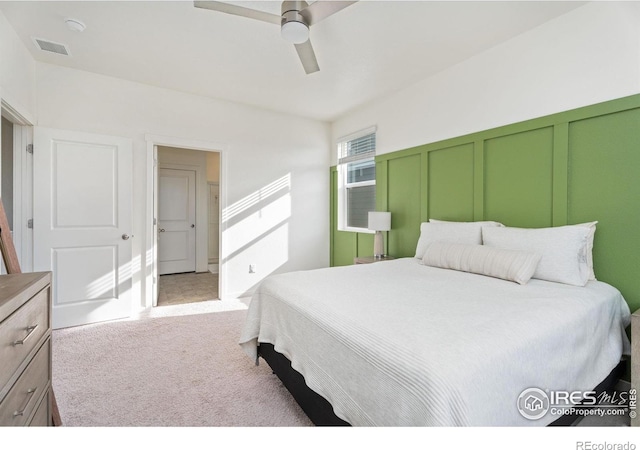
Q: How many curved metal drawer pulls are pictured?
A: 2